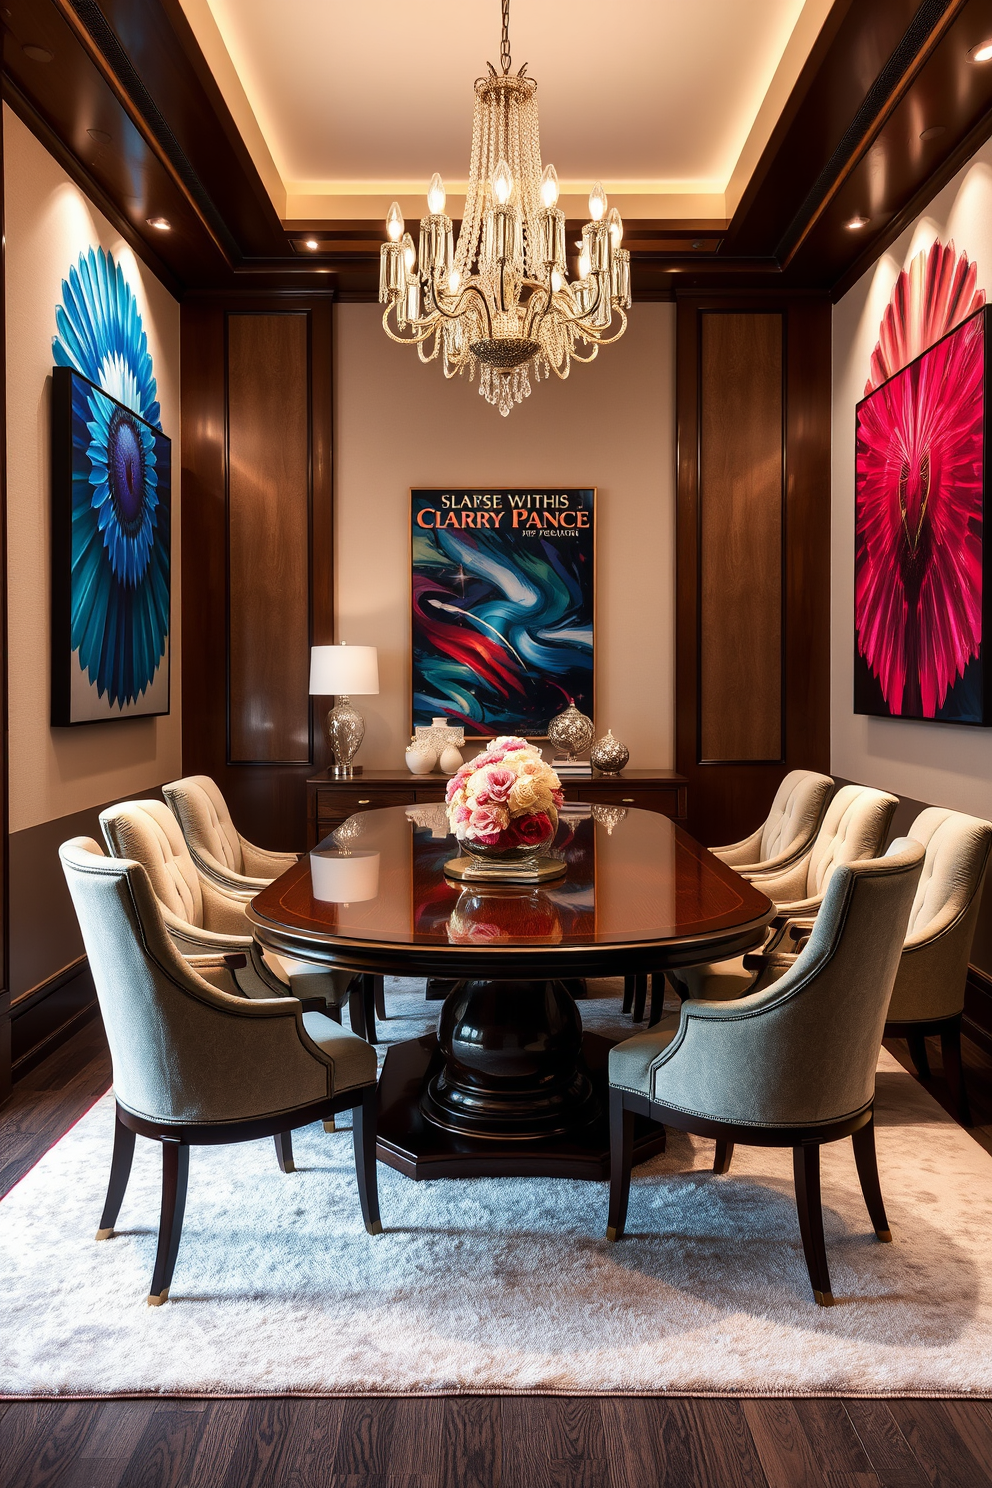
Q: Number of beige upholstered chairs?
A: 7